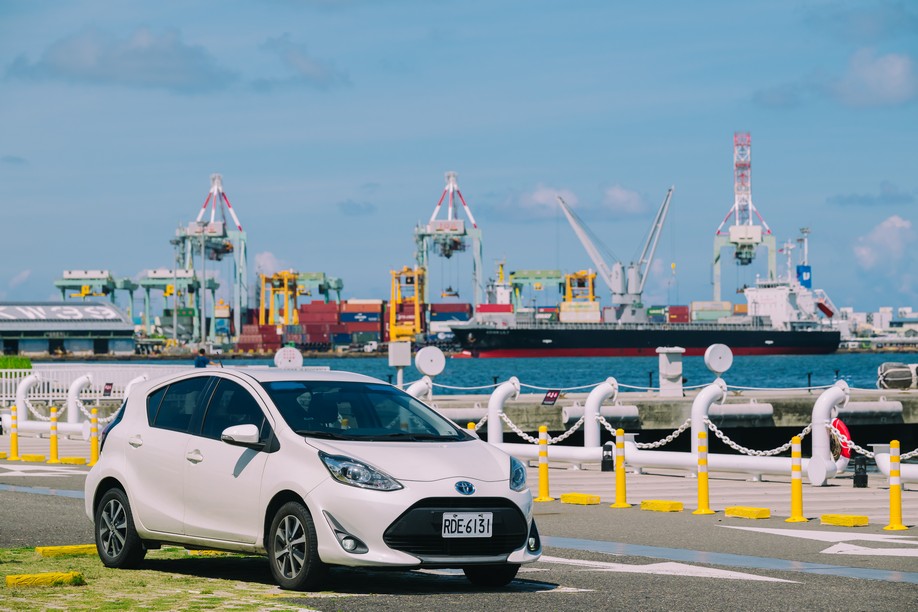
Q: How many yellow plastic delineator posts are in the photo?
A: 9